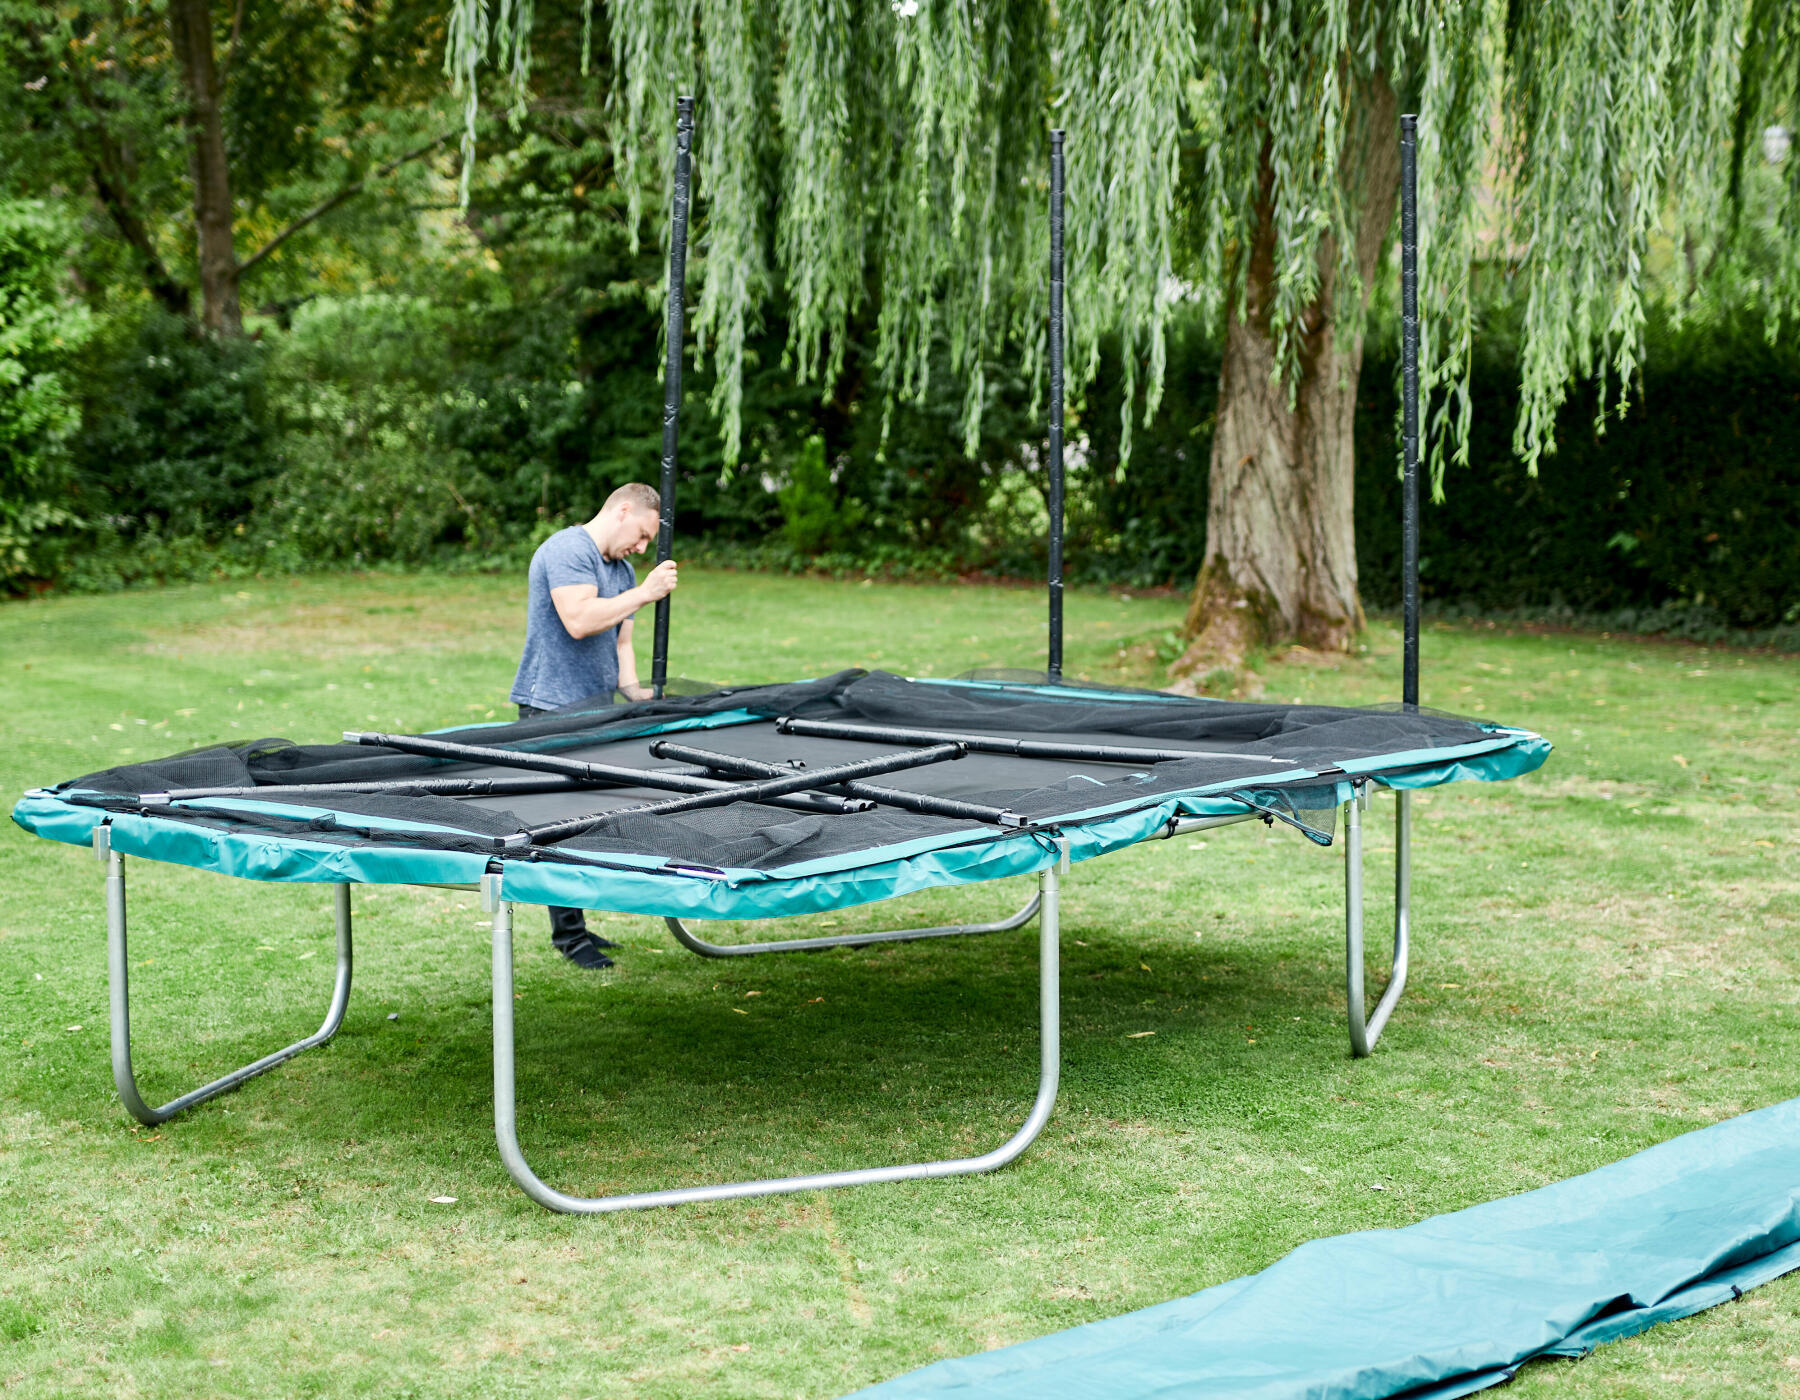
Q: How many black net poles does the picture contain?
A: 8